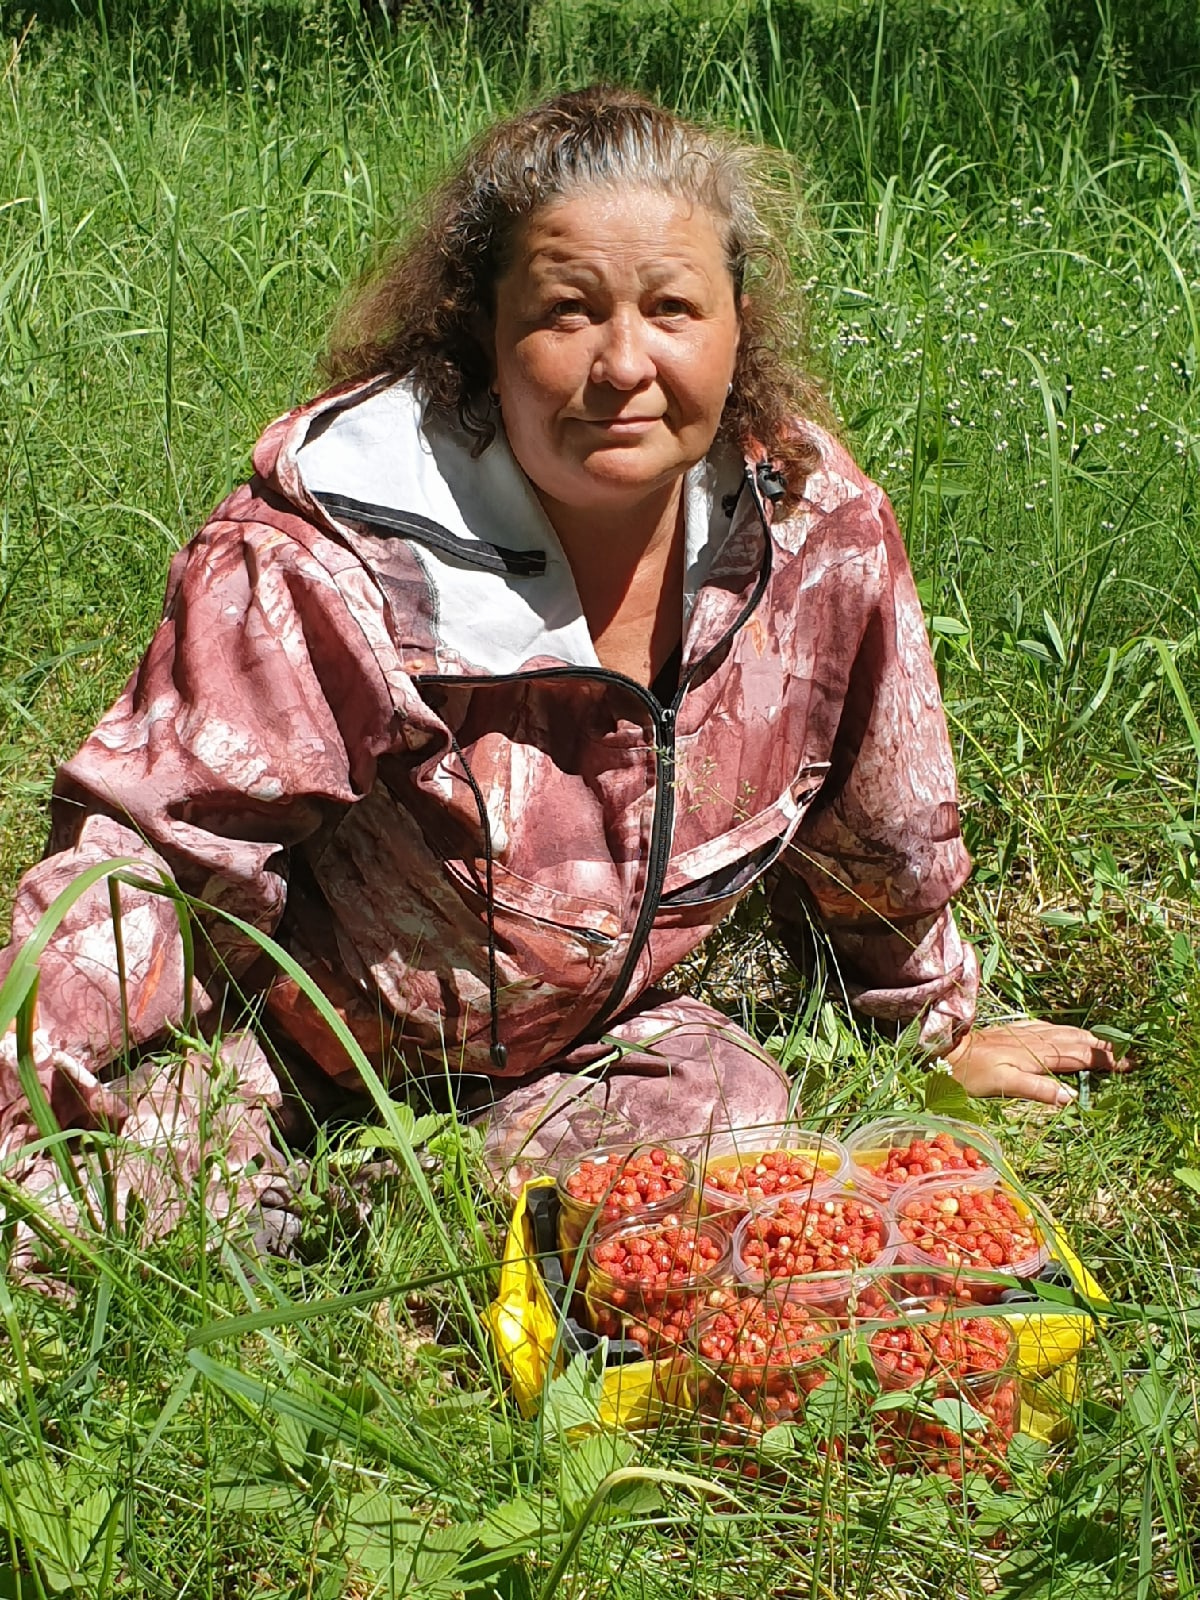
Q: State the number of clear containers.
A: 8